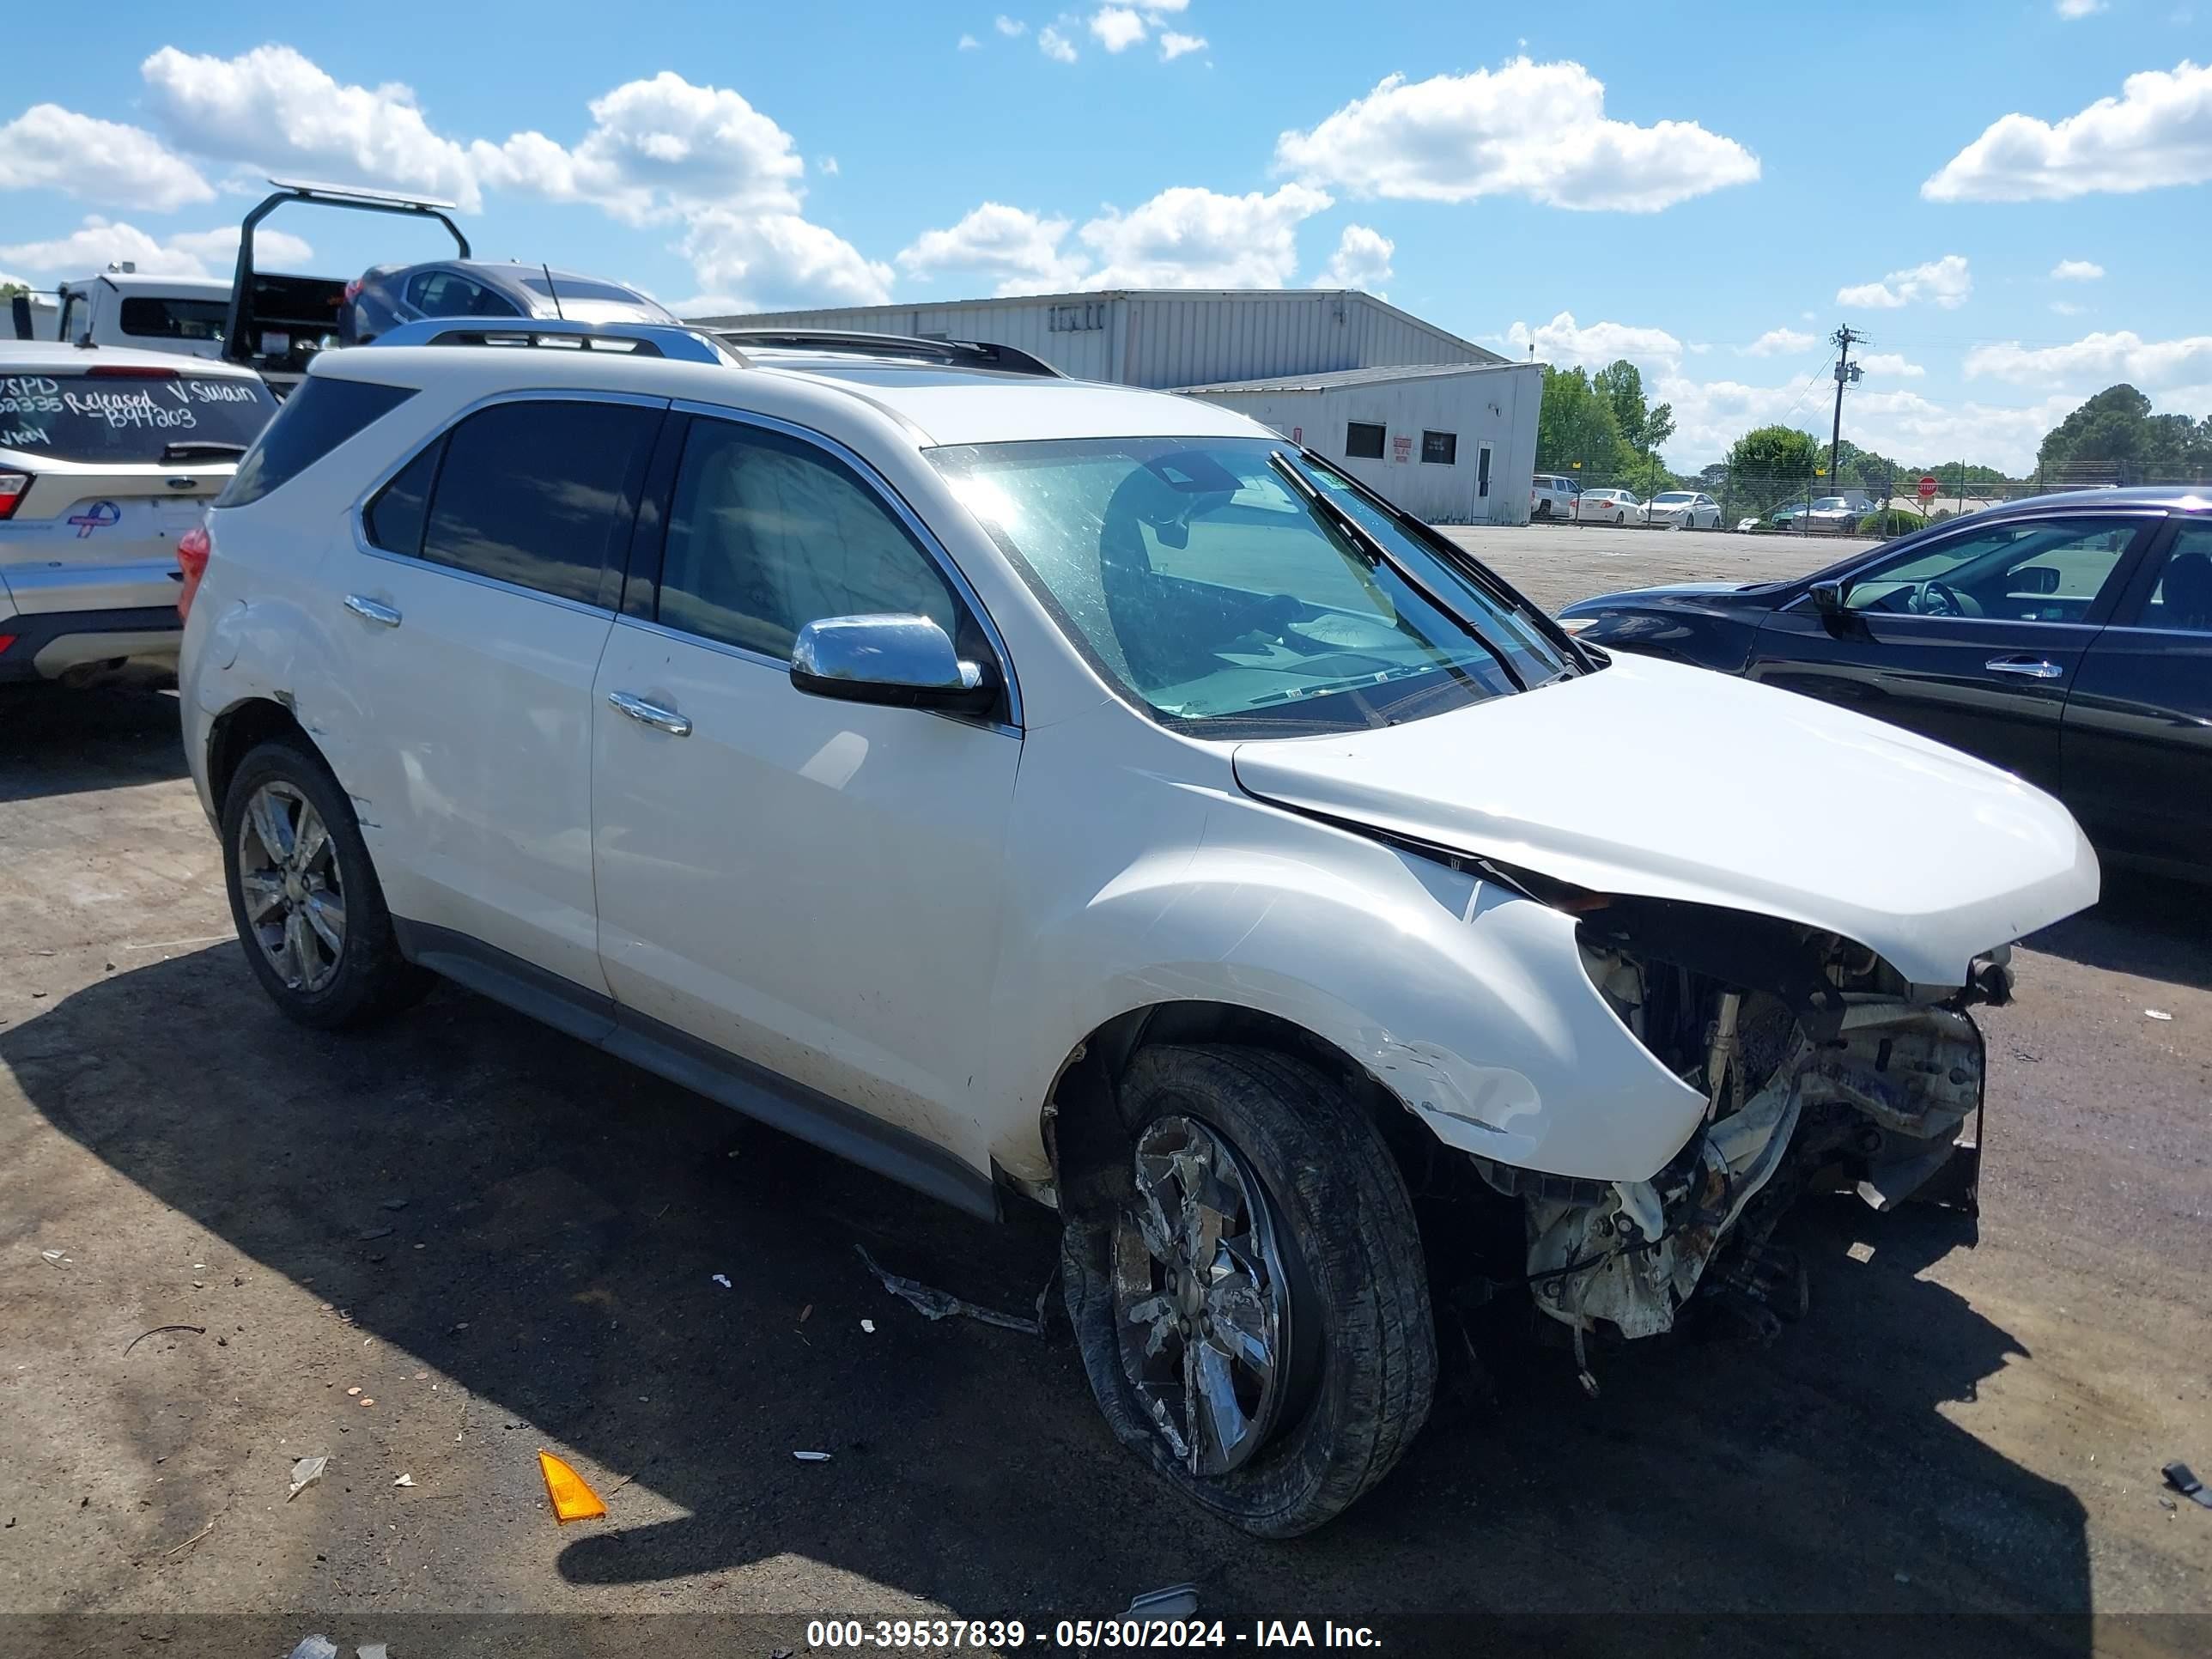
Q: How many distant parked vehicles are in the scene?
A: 5